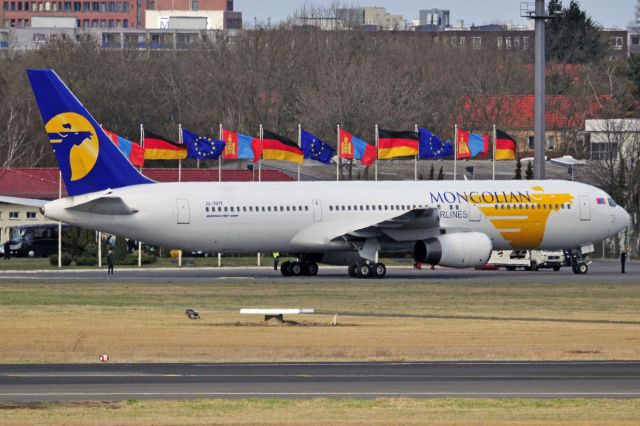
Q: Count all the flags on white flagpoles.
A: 11